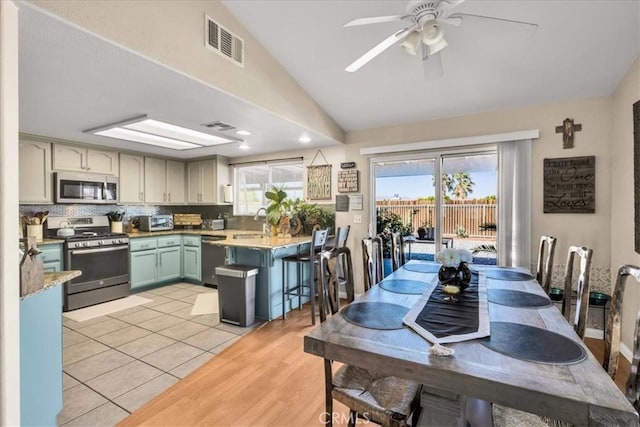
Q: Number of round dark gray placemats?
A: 6